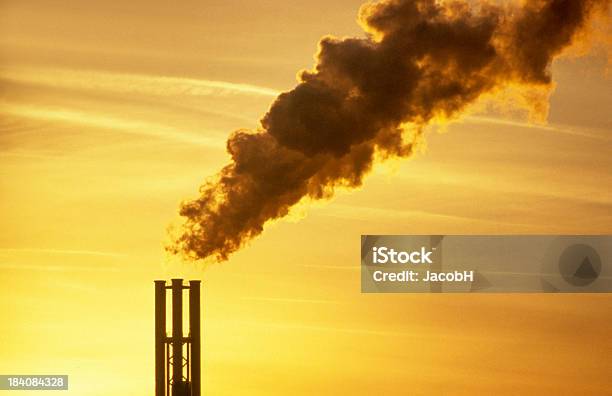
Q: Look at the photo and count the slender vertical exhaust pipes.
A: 3